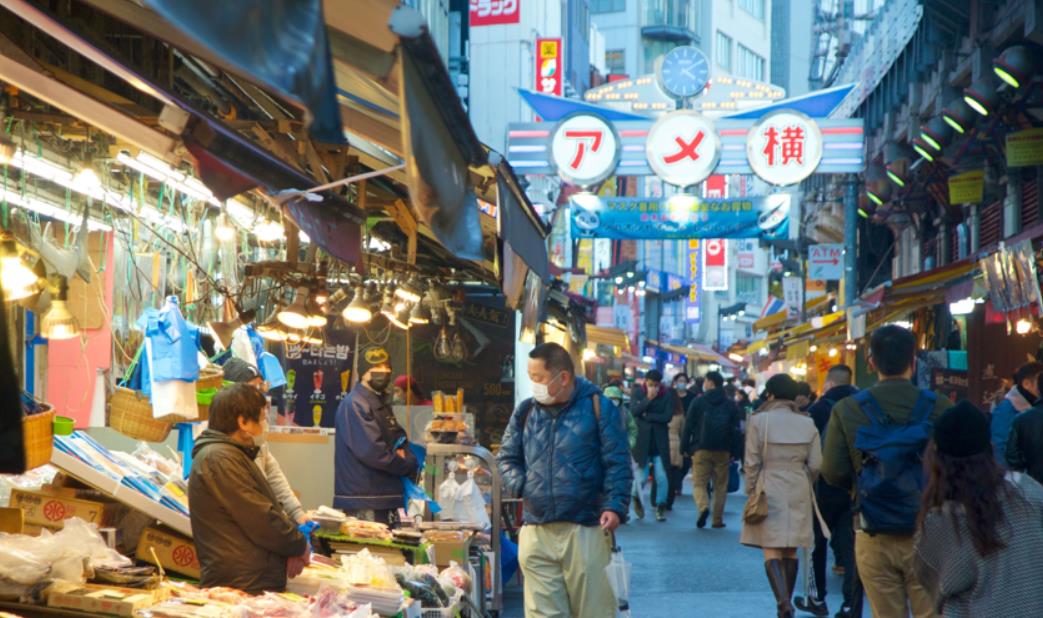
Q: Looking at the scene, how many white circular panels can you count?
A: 3